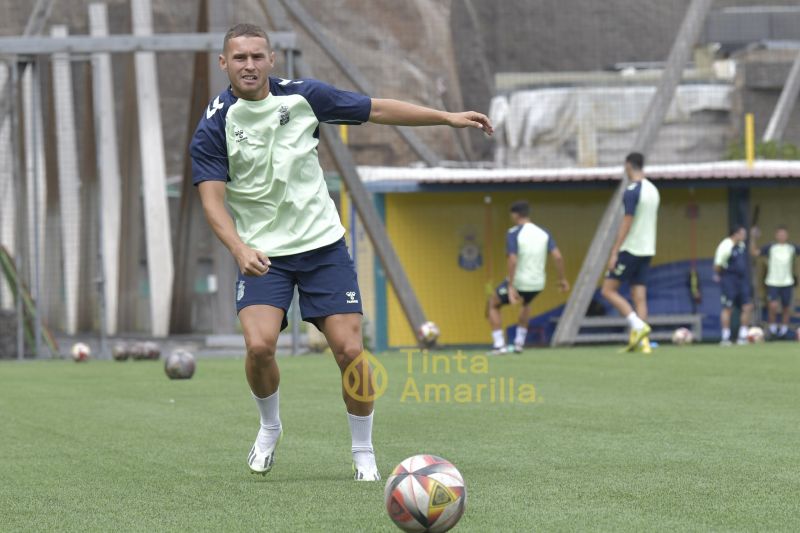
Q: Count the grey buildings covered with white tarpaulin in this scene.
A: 1